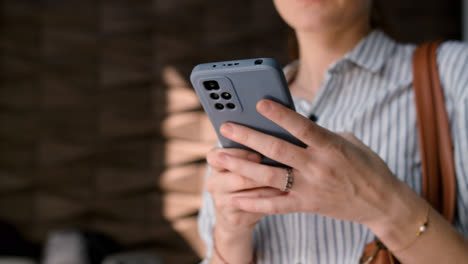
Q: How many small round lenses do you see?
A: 4